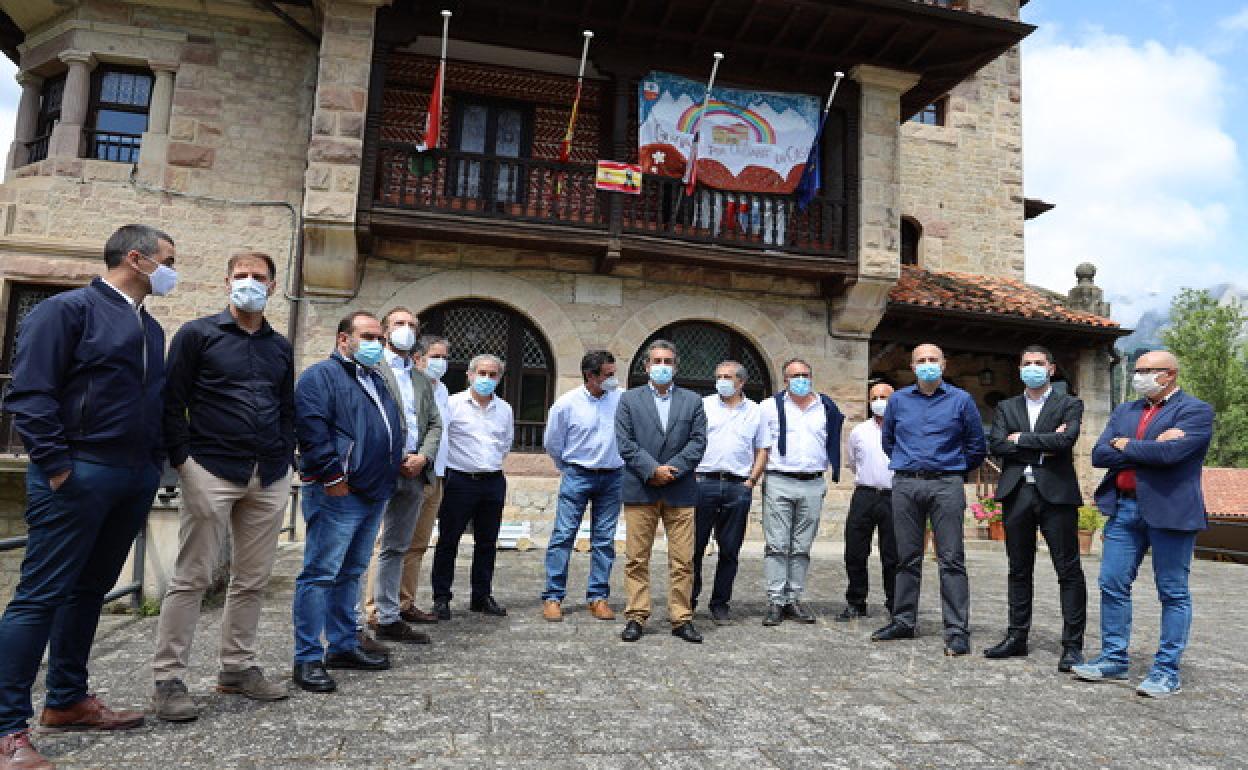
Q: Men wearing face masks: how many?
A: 14